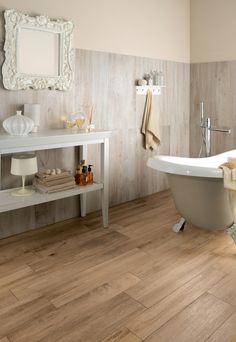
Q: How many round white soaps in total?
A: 3